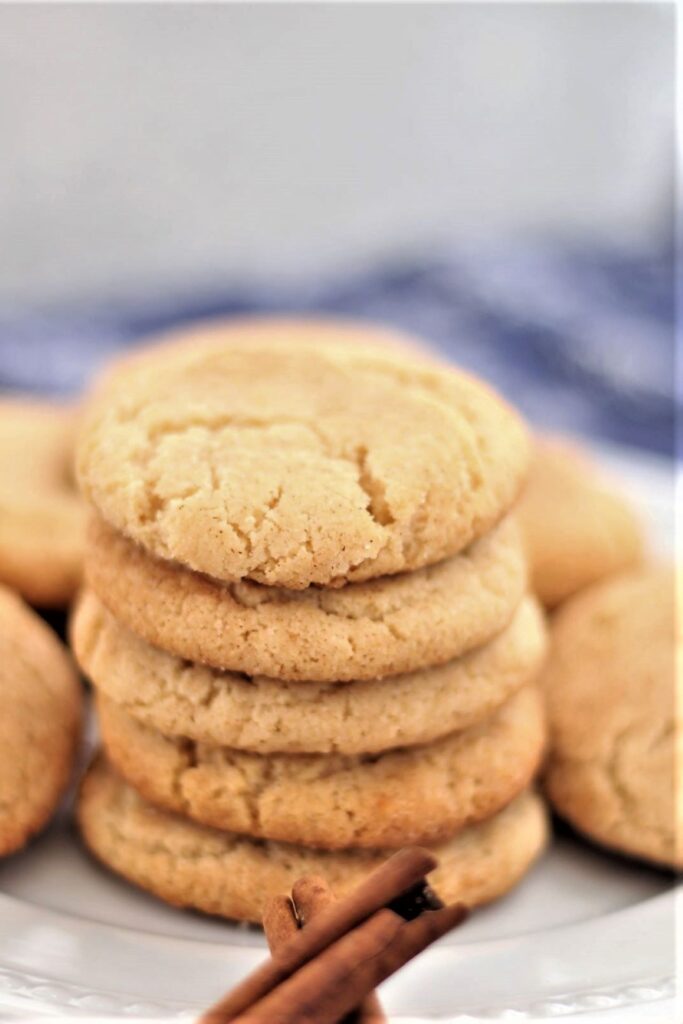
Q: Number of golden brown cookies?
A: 9